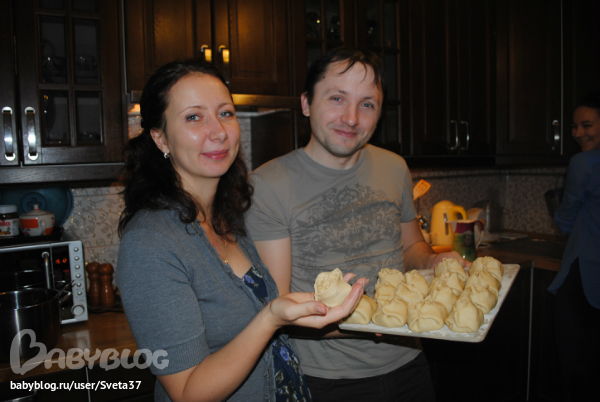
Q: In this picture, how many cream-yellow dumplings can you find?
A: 15